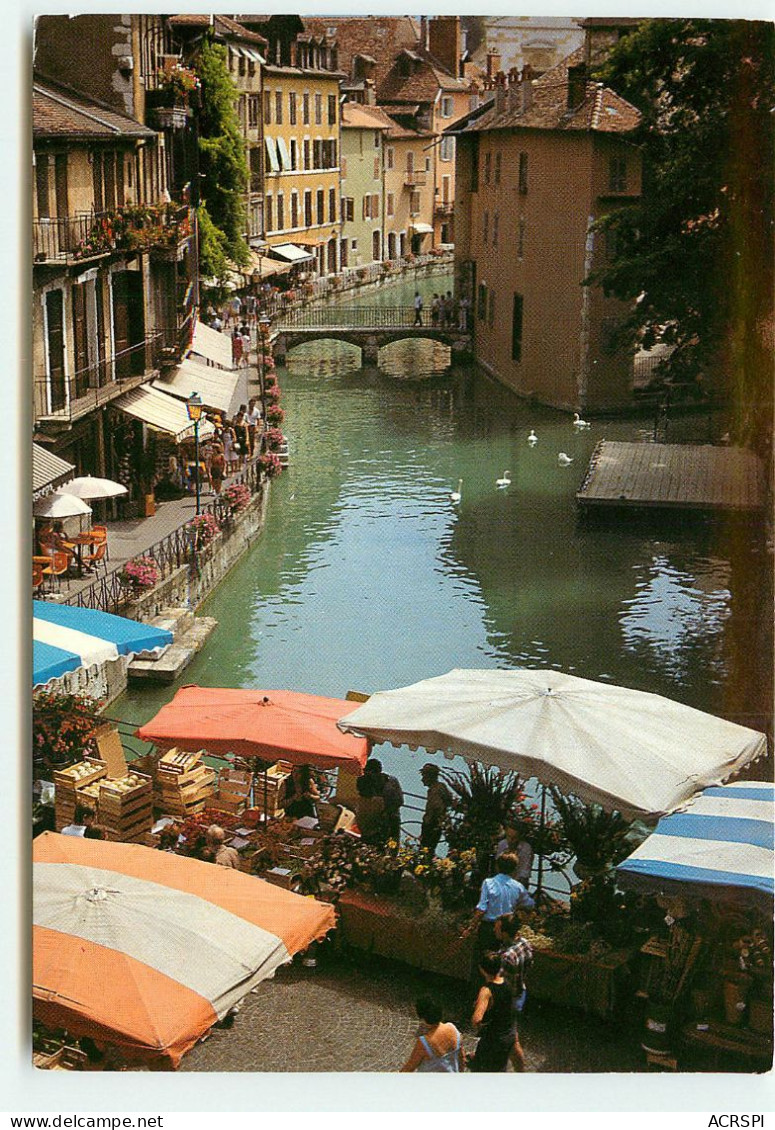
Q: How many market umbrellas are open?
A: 5